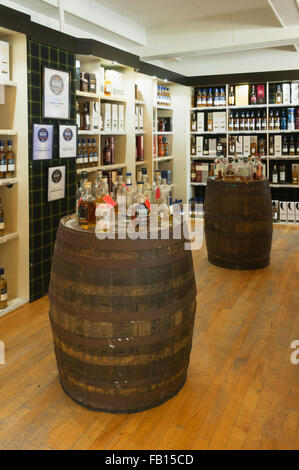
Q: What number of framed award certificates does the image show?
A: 4